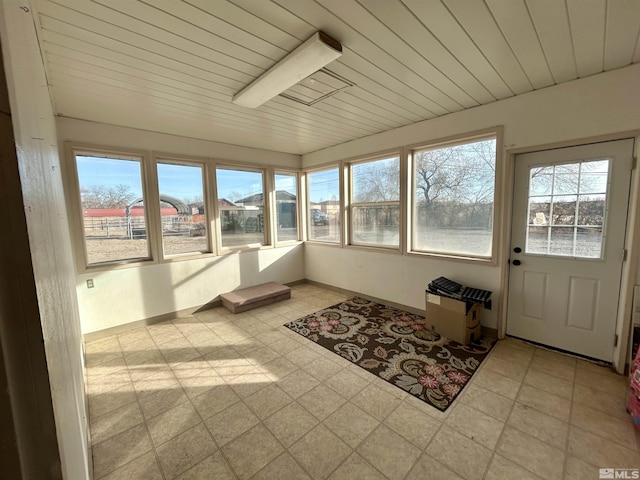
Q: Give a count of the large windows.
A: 7